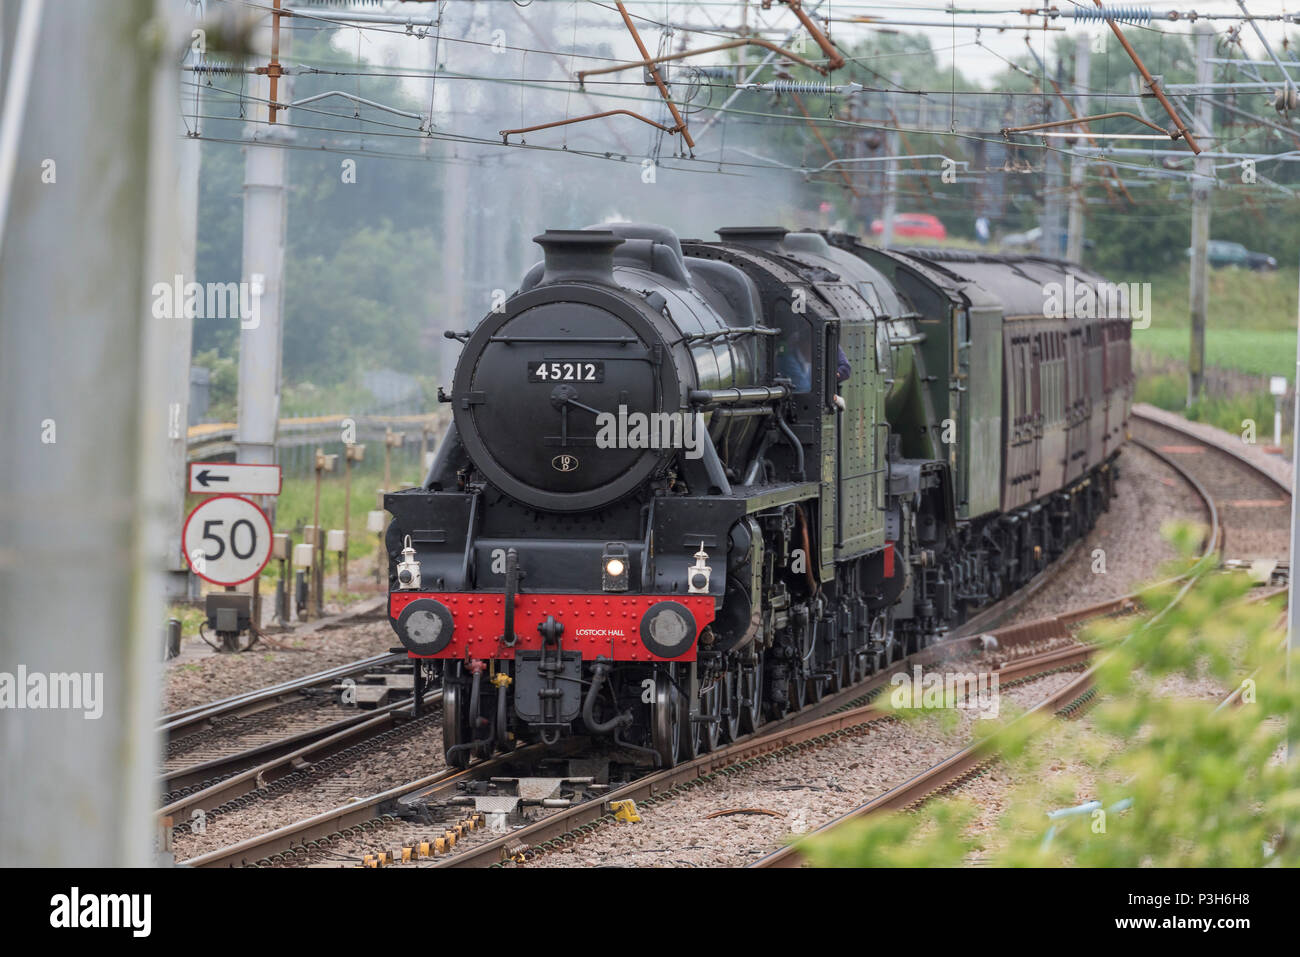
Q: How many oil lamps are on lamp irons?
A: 2